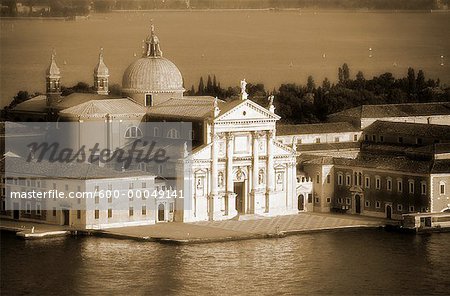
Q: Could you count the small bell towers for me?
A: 2